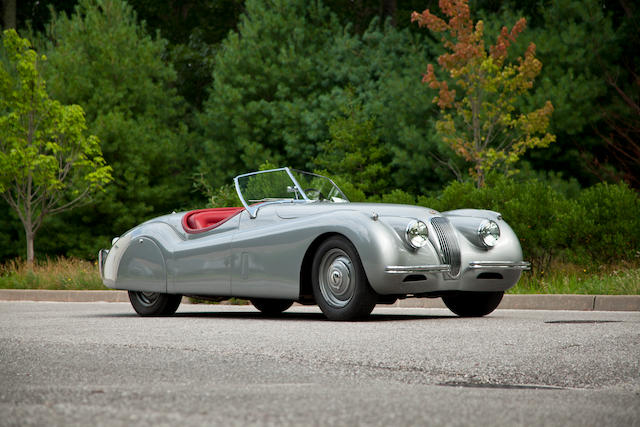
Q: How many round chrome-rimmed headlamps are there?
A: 2